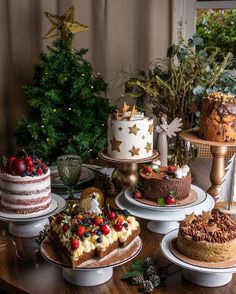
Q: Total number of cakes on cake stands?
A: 6